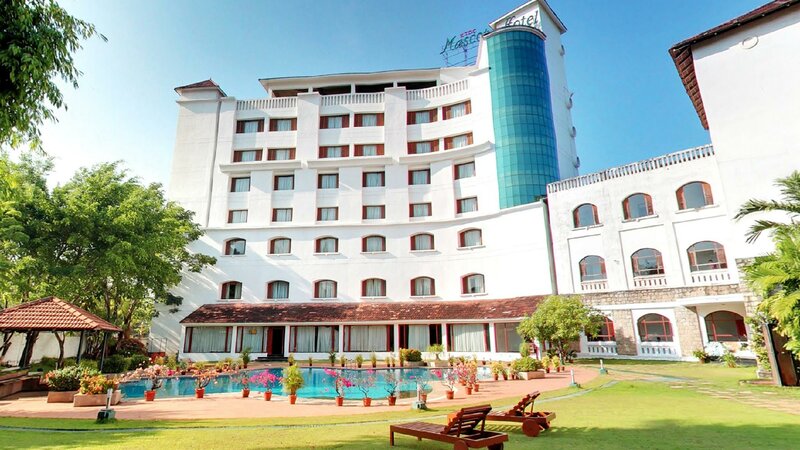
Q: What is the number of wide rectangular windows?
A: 12